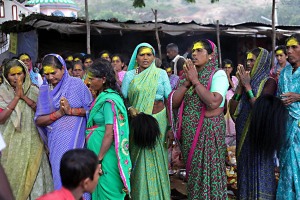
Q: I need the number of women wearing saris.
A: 7